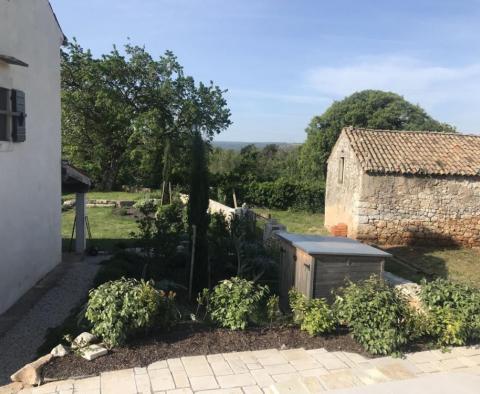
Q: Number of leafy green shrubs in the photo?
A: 5